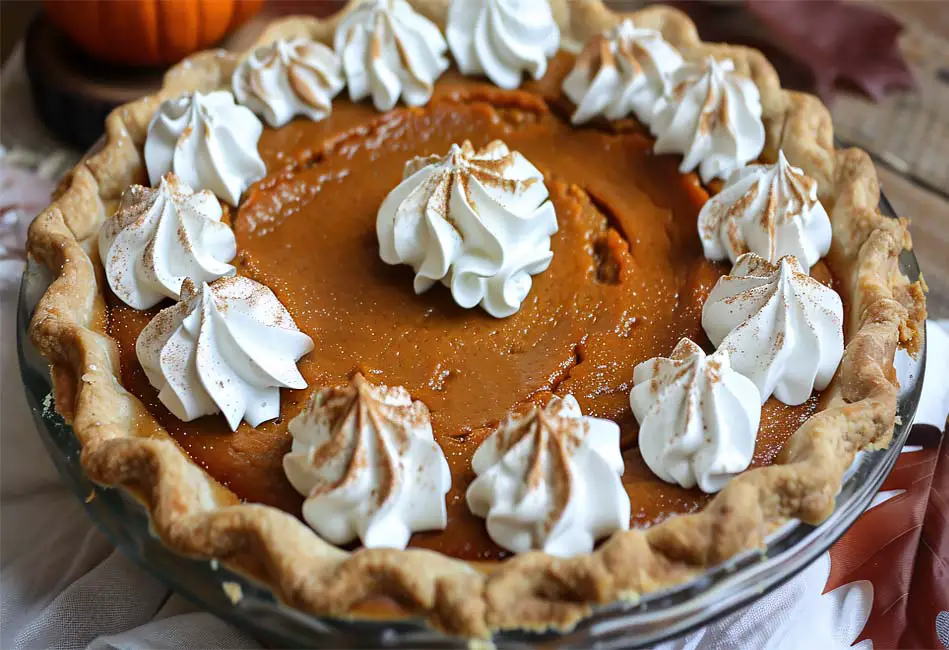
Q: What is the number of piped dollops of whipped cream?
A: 14